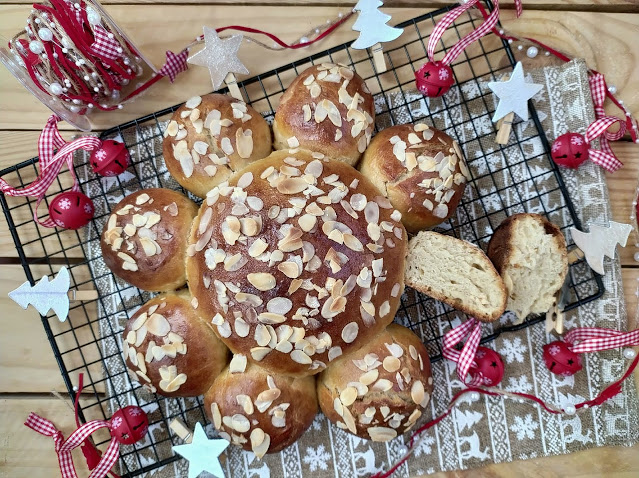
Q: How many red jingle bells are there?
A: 7